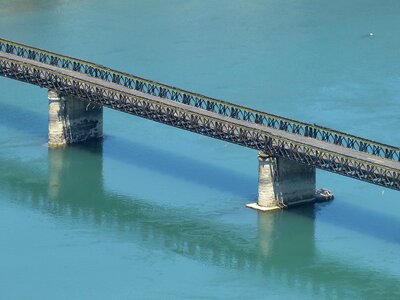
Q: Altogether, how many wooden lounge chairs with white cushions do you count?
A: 0